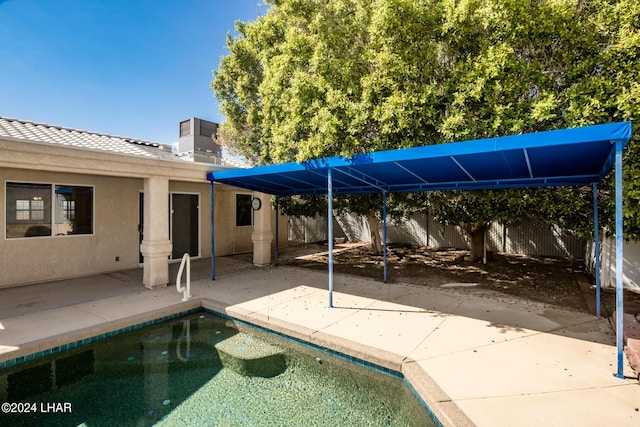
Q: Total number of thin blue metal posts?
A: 6